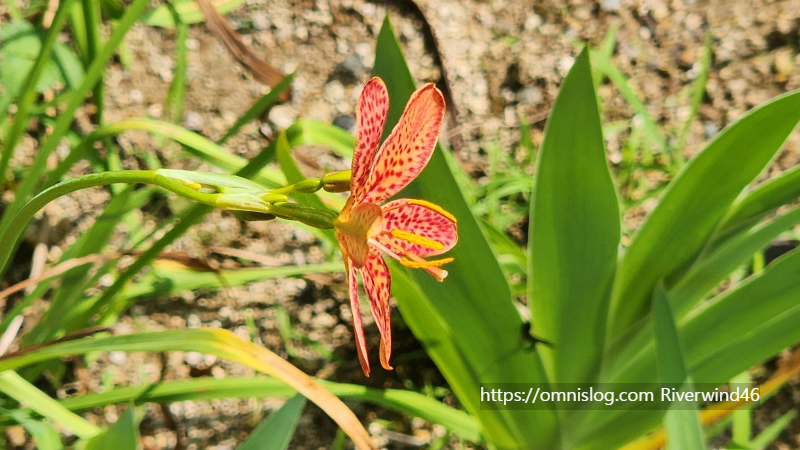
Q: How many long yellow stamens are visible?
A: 3